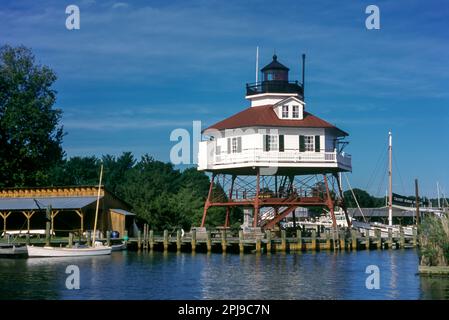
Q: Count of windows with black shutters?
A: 3